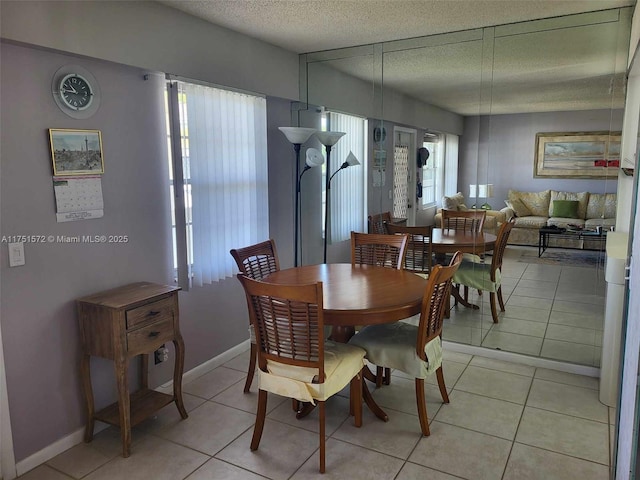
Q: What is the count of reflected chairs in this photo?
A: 4